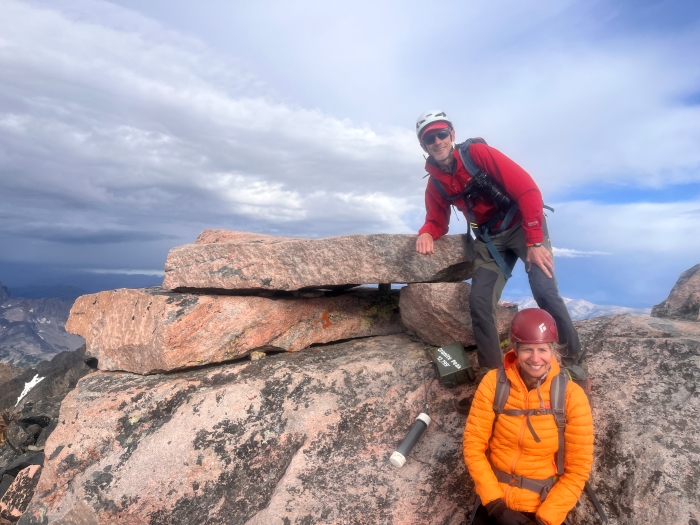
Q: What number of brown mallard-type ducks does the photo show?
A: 0